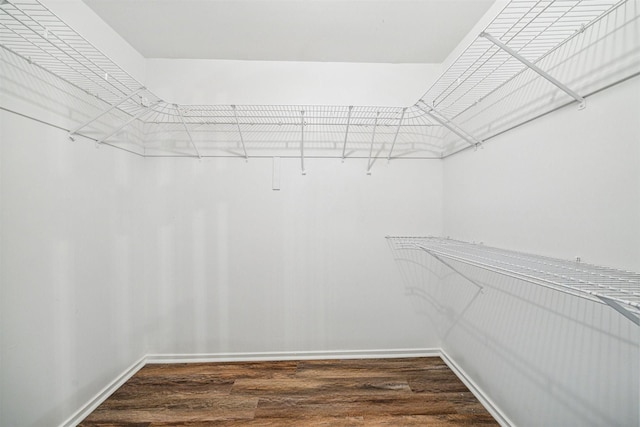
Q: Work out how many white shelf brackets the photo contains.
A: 13